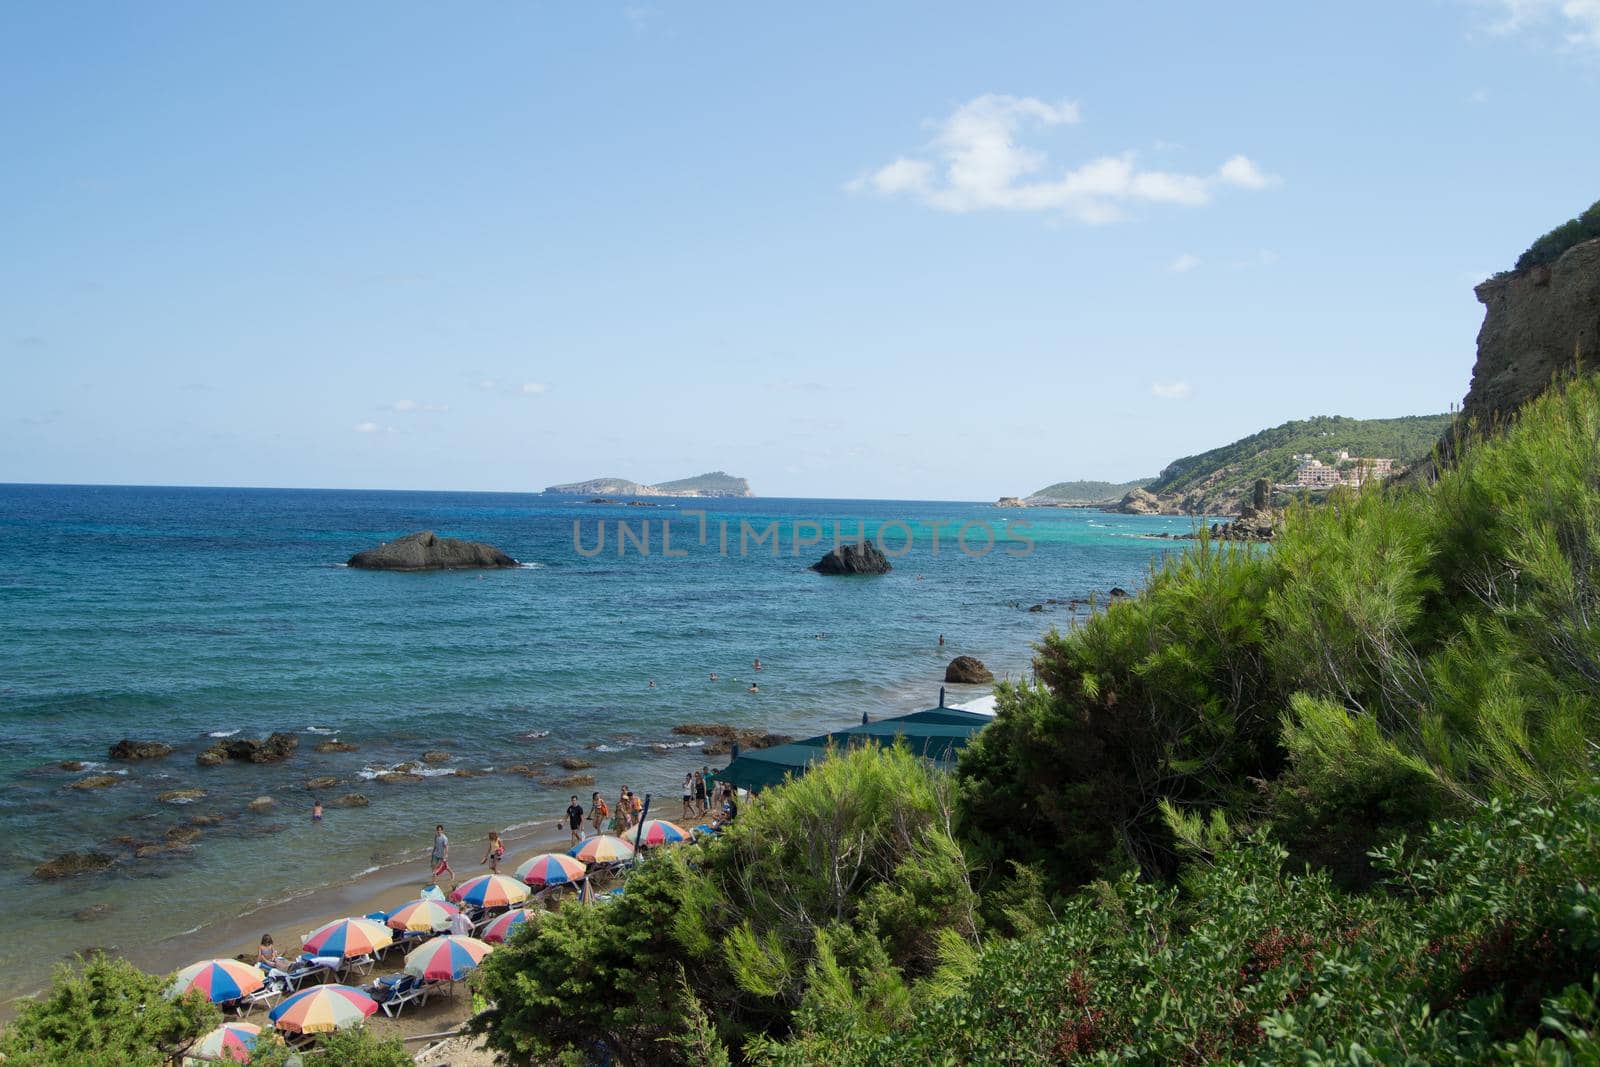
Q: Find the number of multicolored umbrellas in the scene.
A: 11